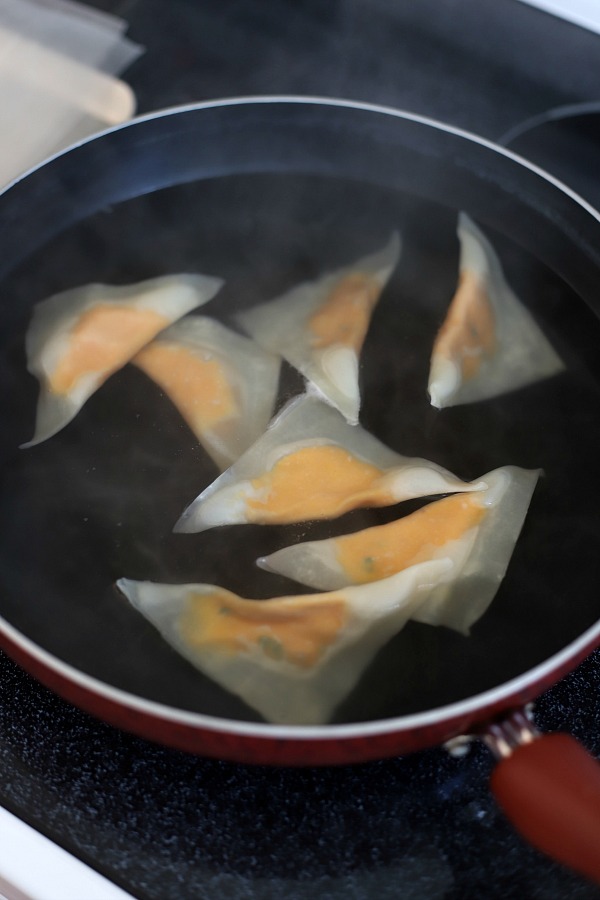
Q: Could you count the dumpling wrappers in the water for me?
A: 7